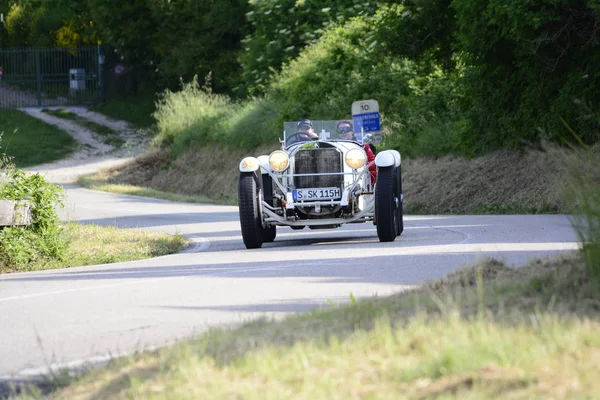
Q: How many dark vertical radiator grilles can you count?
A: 1